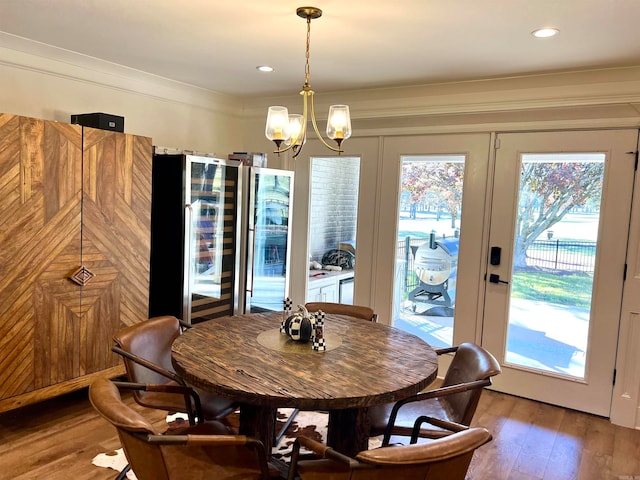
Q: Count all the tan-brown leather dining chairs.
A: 5